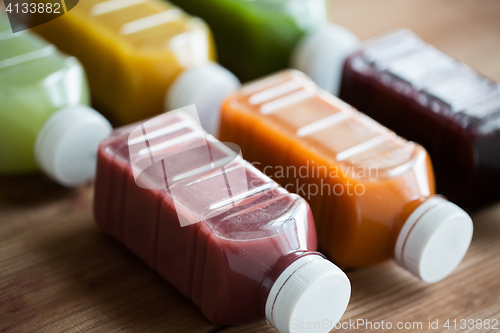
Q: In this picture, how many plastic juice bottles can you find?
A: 6